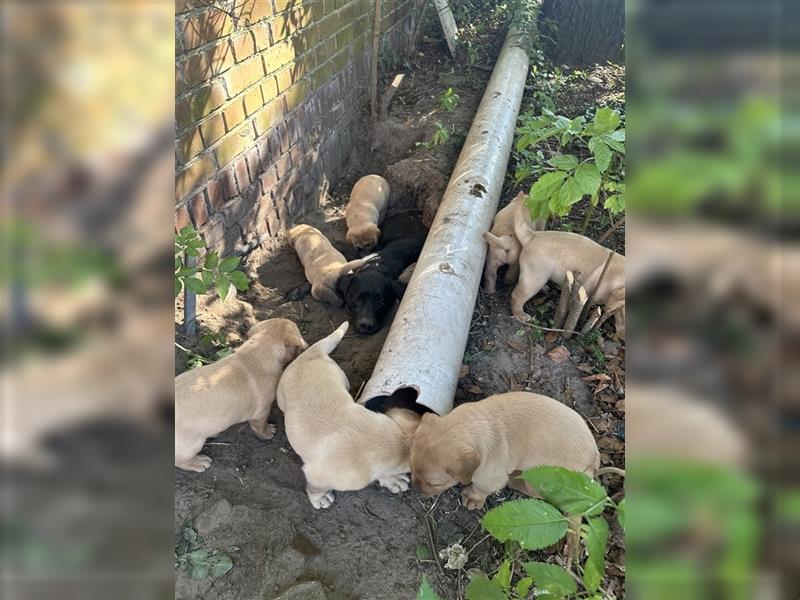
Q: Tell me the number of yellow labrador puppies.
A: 7